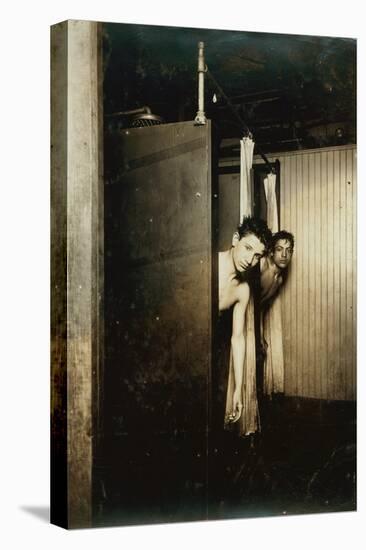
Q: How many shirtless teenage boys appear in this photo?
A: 2